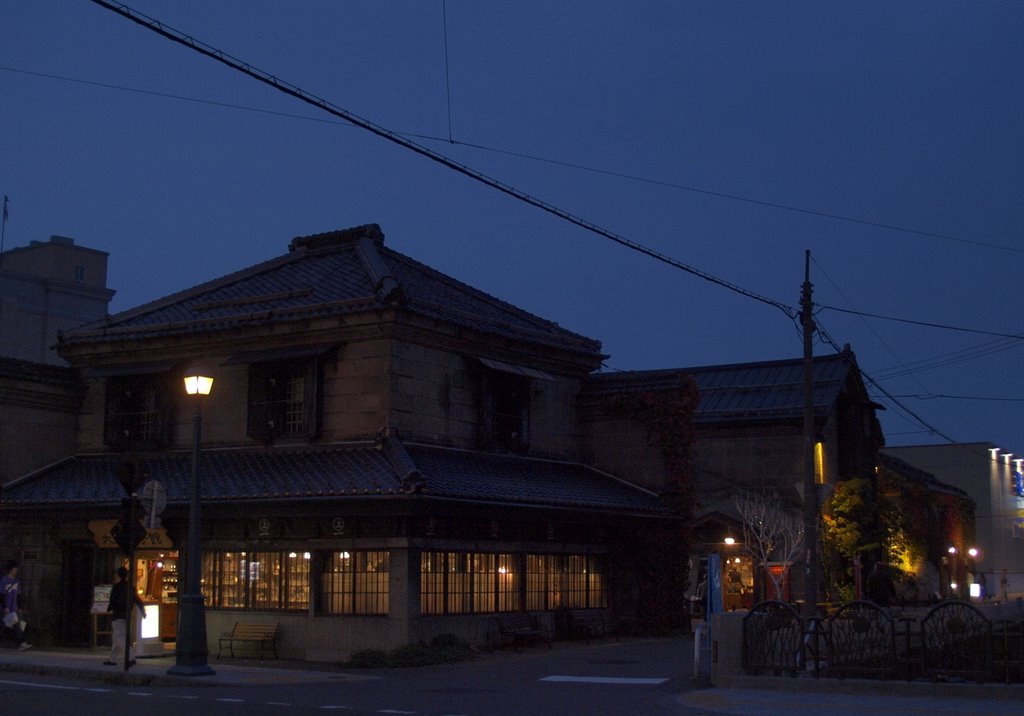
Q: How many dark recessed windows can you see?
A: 3